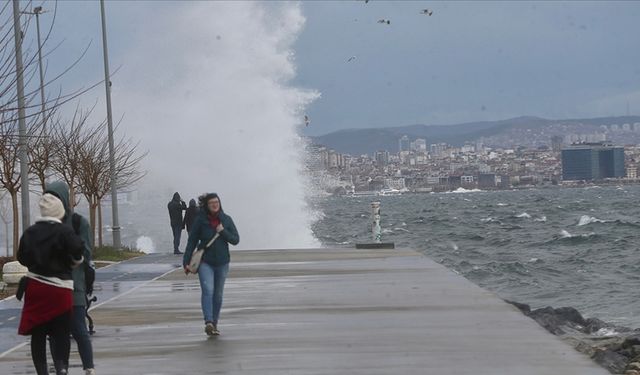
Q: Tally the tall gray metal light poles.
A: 3